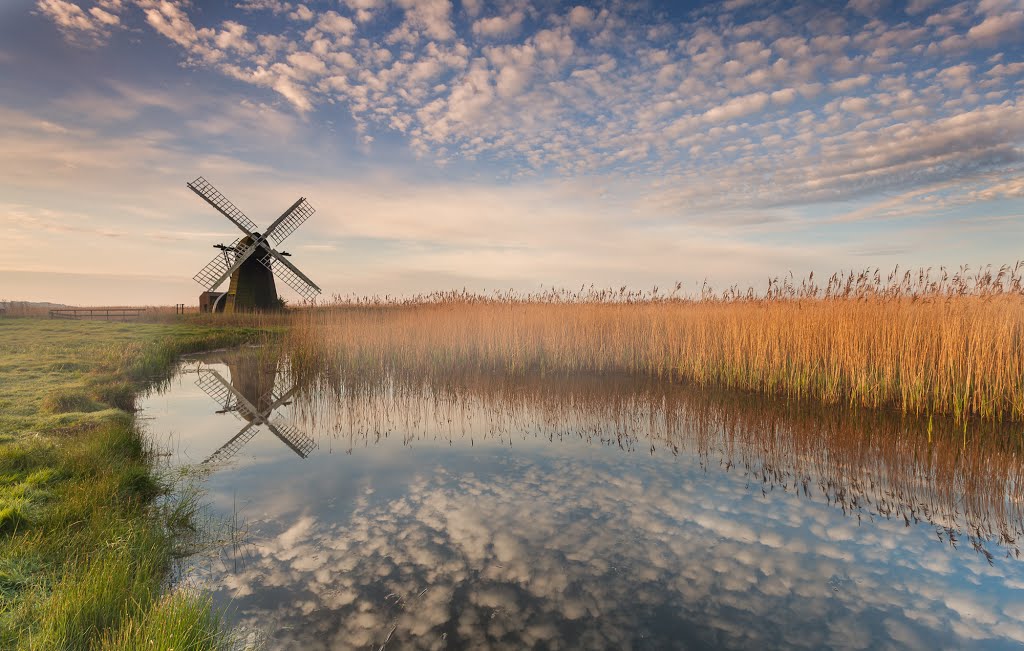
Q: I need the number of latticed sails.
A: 4